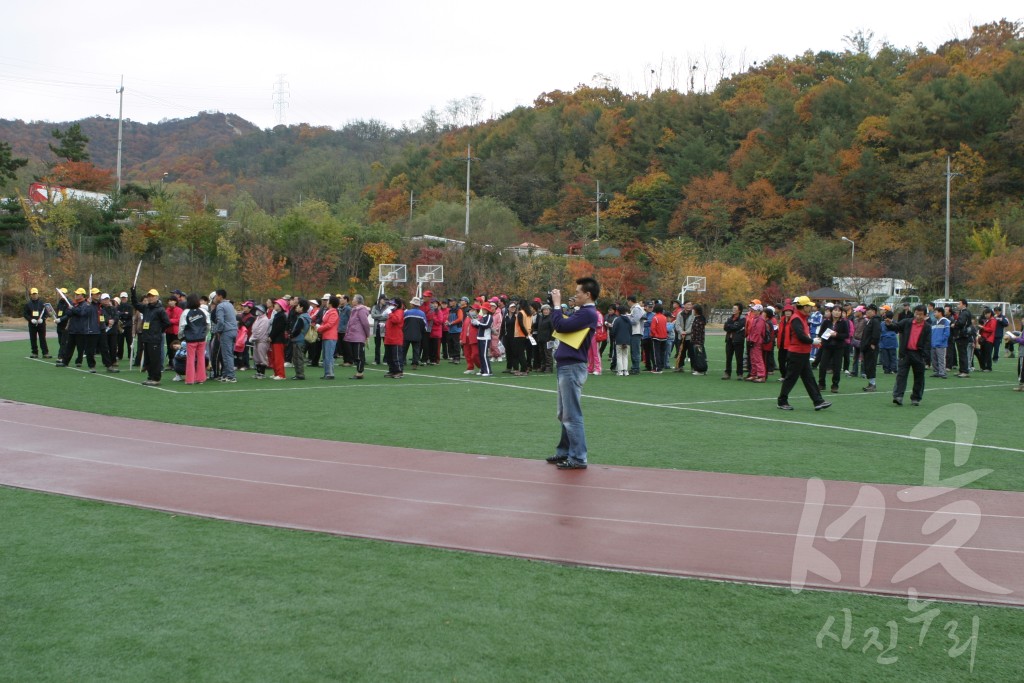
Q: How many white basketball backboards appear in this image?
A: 3